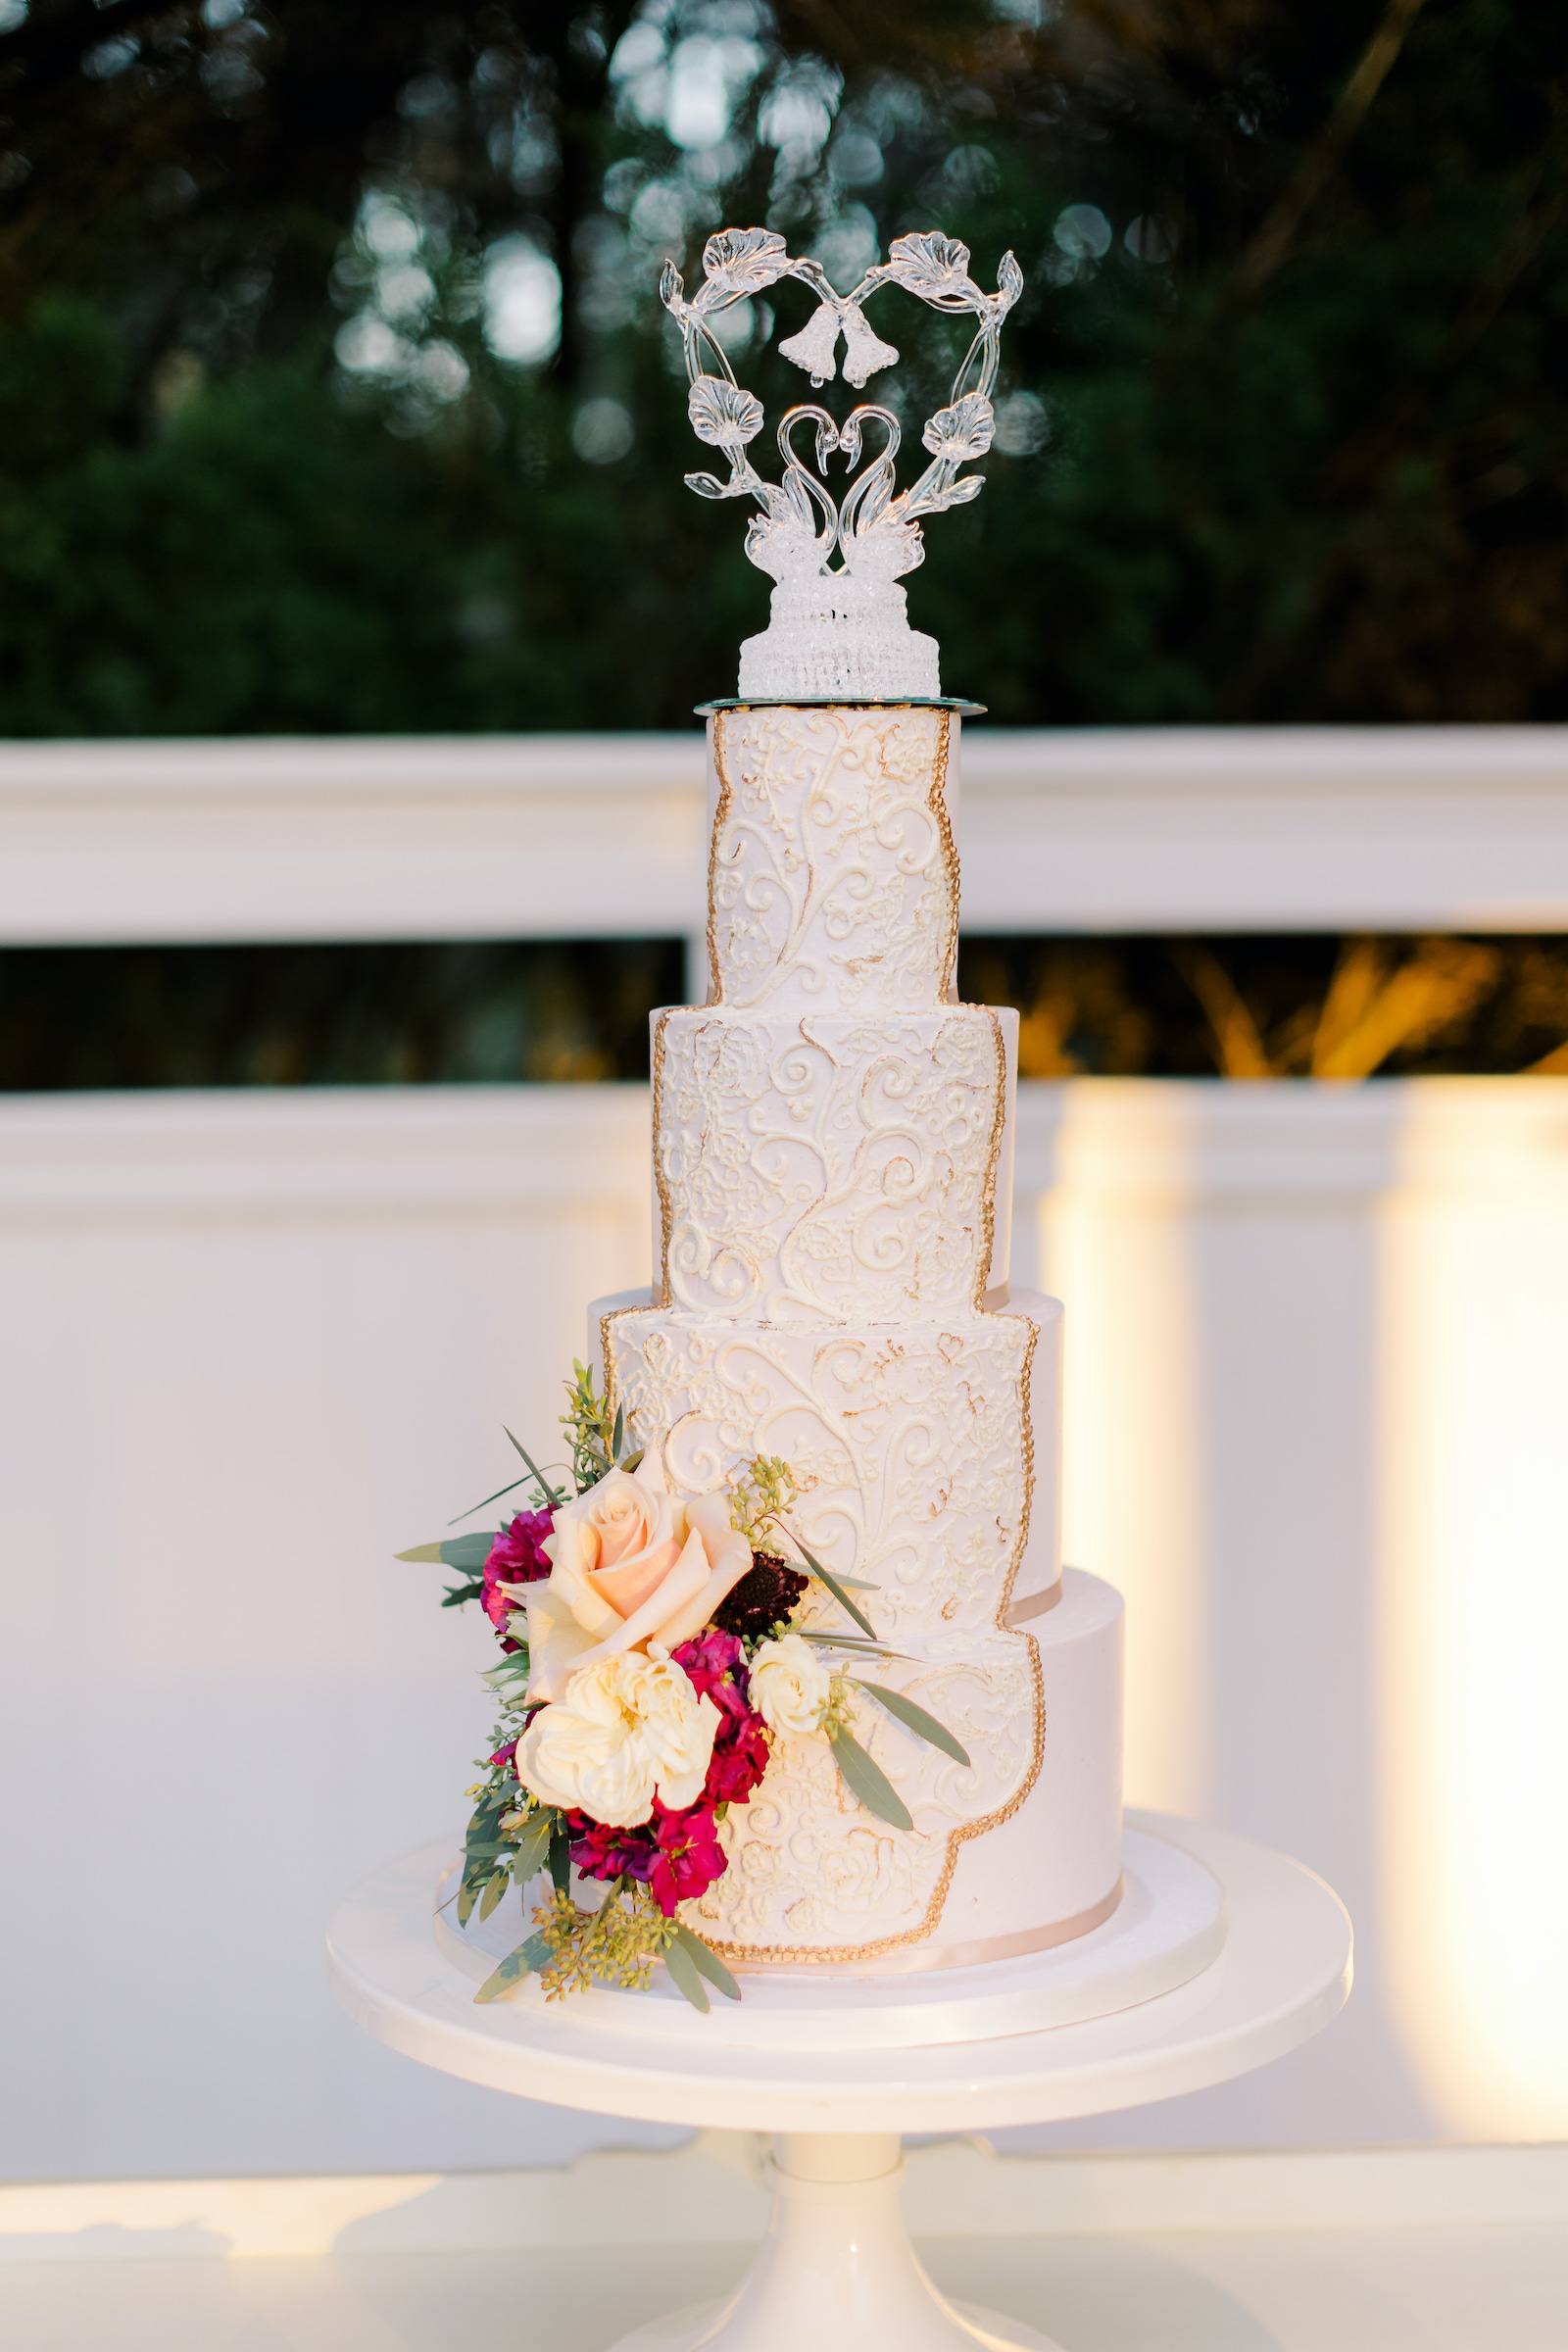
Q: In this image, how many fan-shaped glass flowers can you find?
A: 4